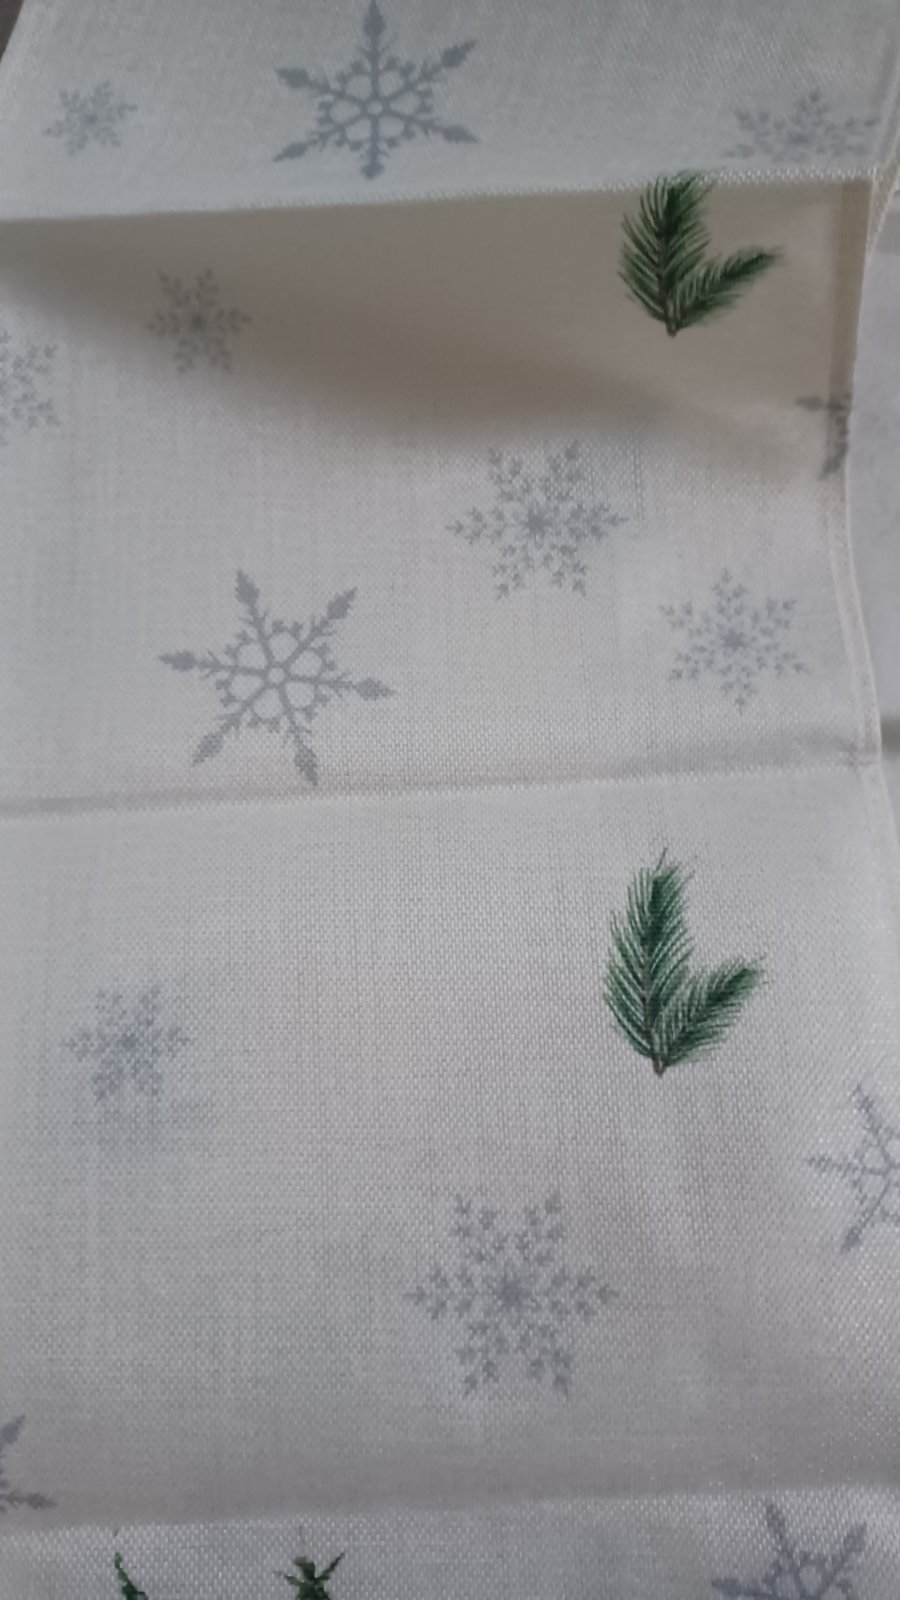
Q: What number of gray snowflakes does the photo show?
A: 14